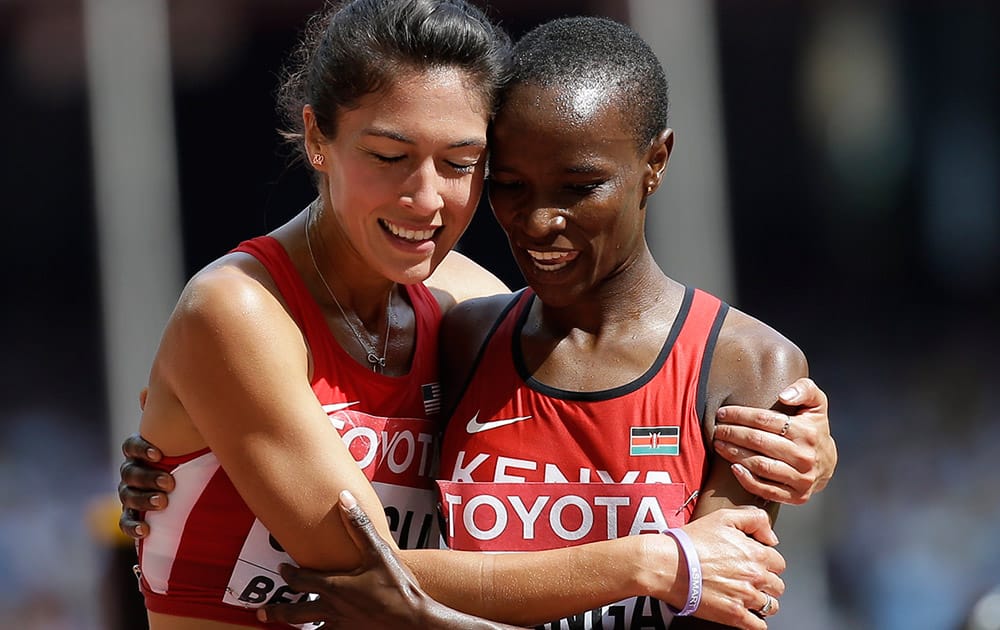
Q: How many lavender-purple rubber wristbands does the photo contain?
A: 1